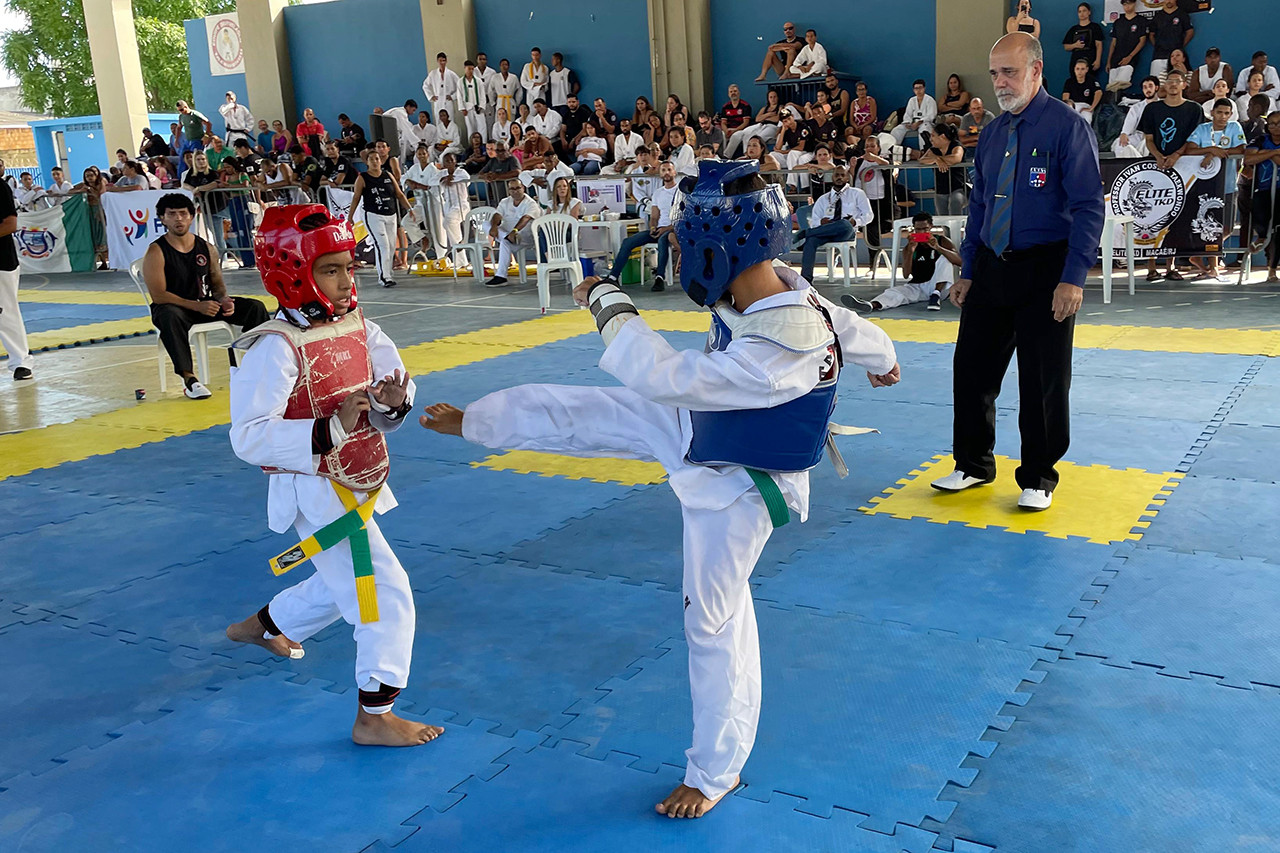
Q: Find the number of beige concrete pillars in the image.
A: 5